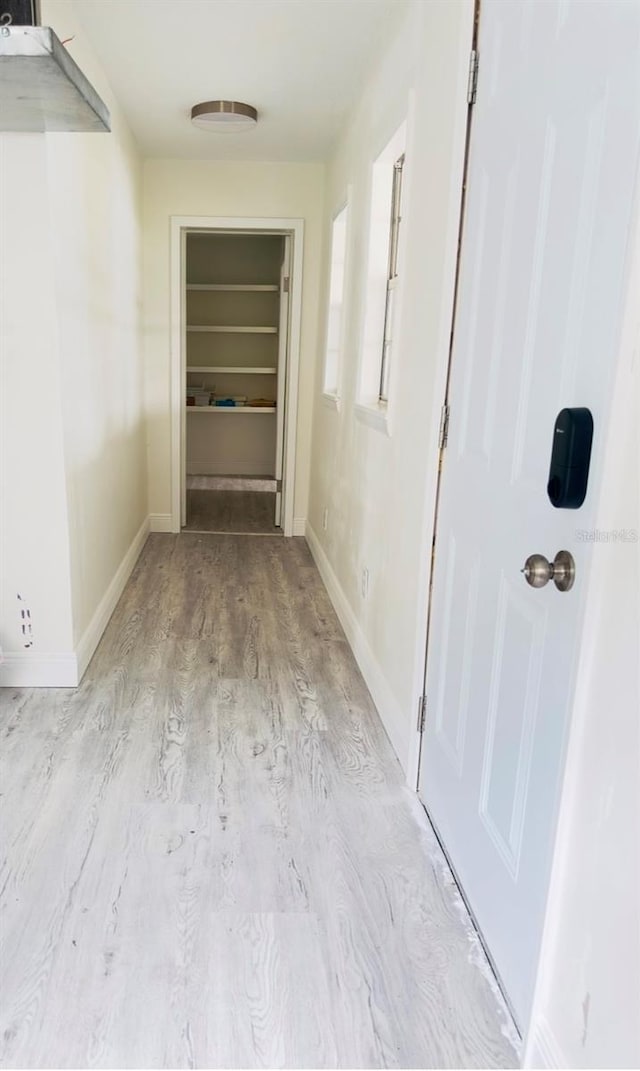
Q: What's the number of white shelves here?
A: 4